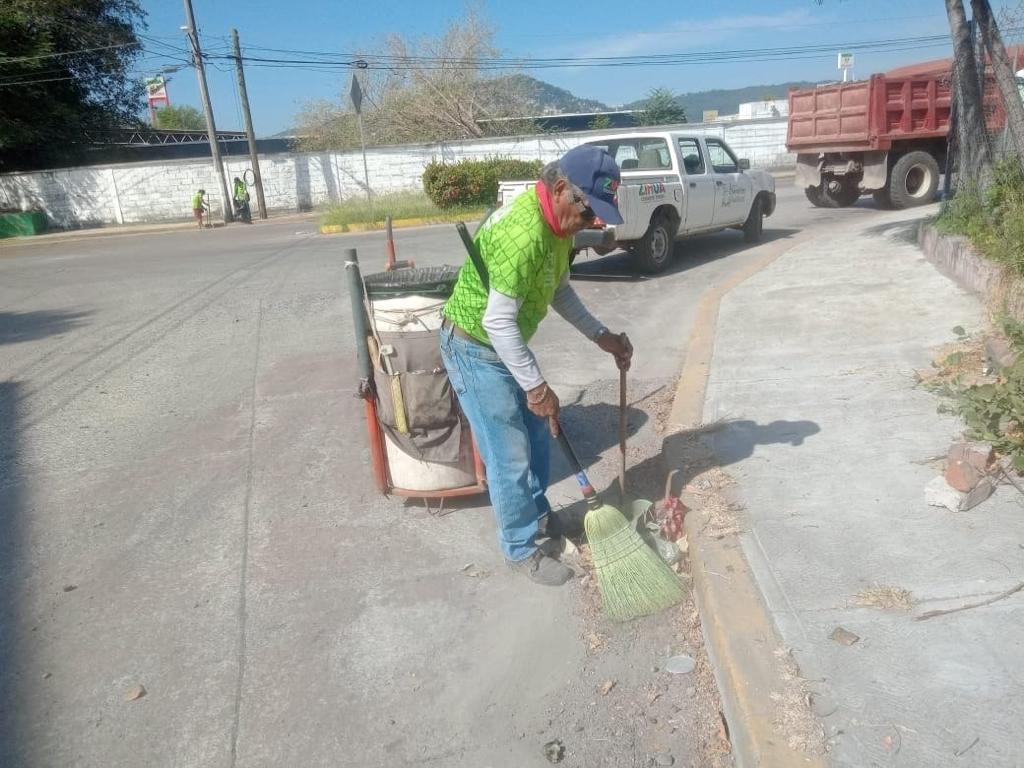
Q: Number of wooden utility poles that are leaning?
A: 2